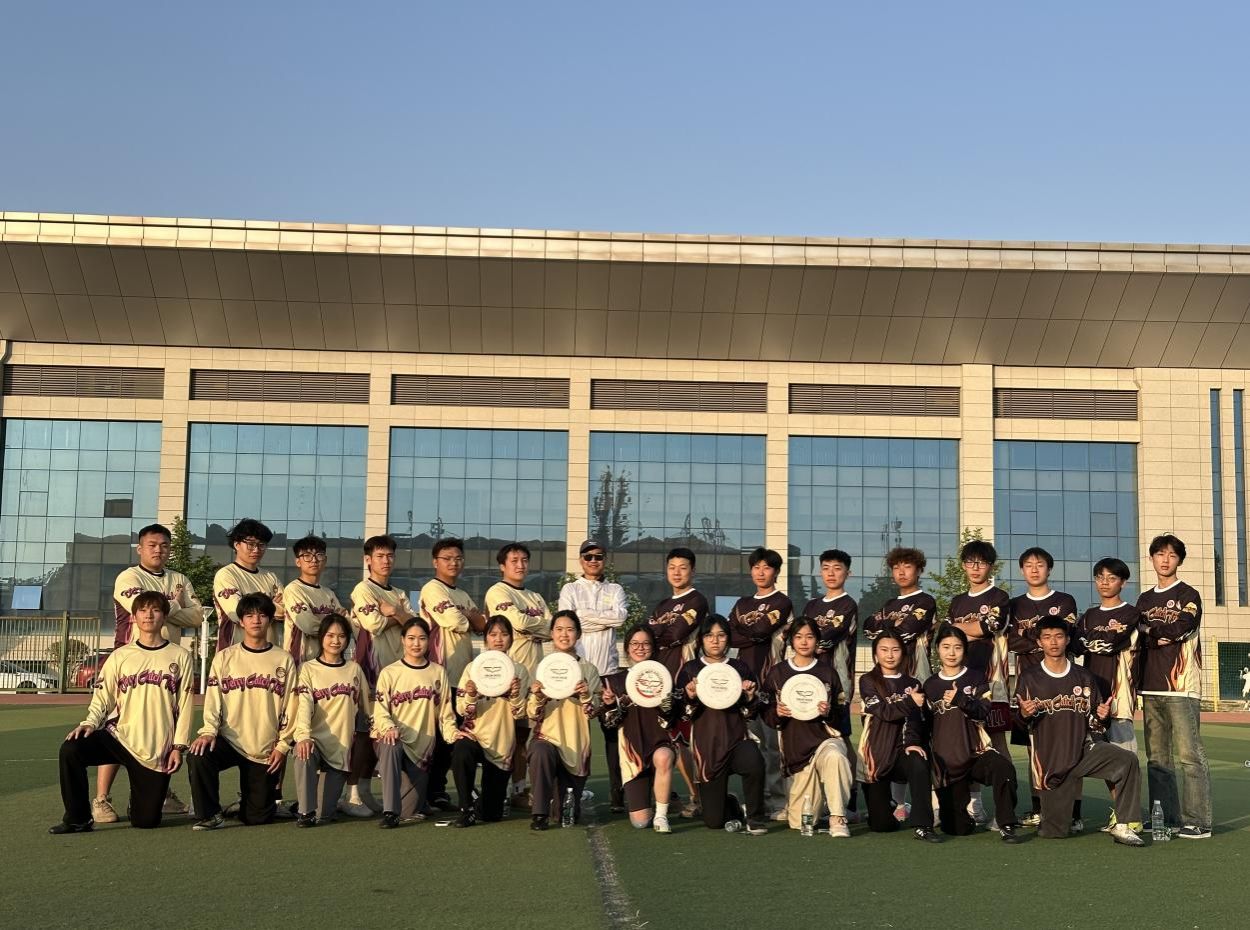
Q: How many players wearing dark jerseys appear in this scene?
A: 14